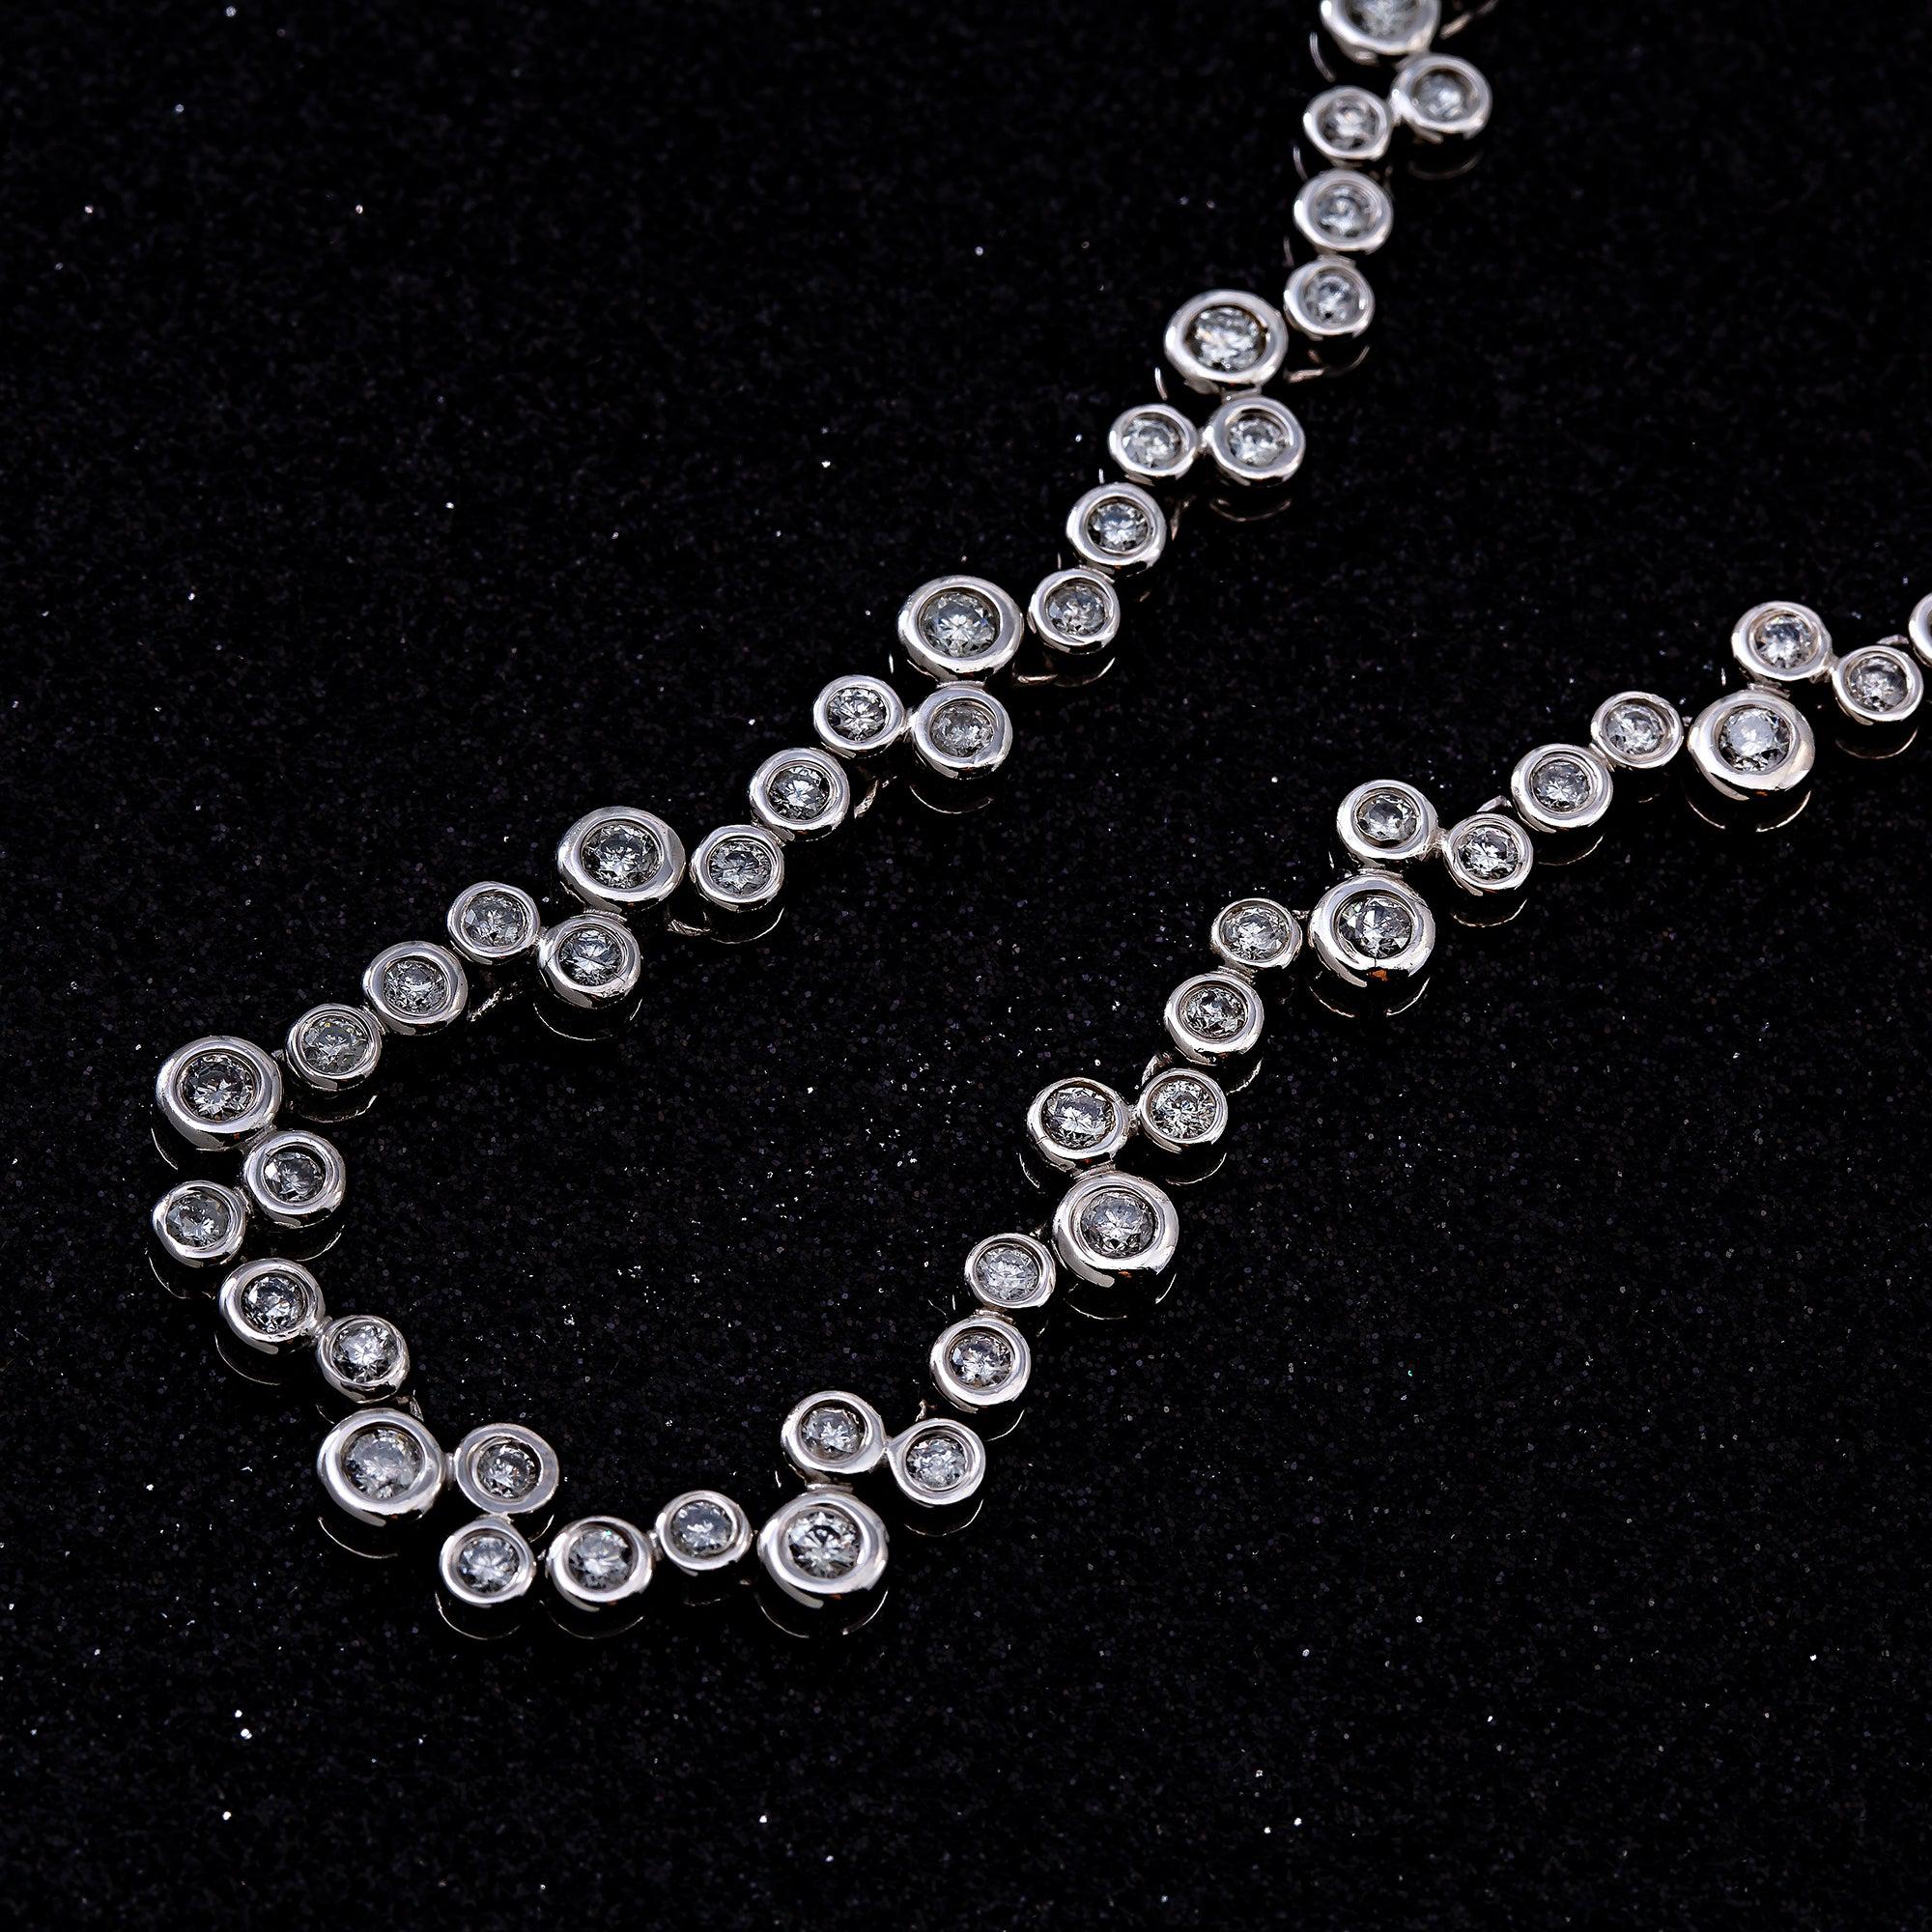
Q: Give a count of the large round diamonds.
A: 10